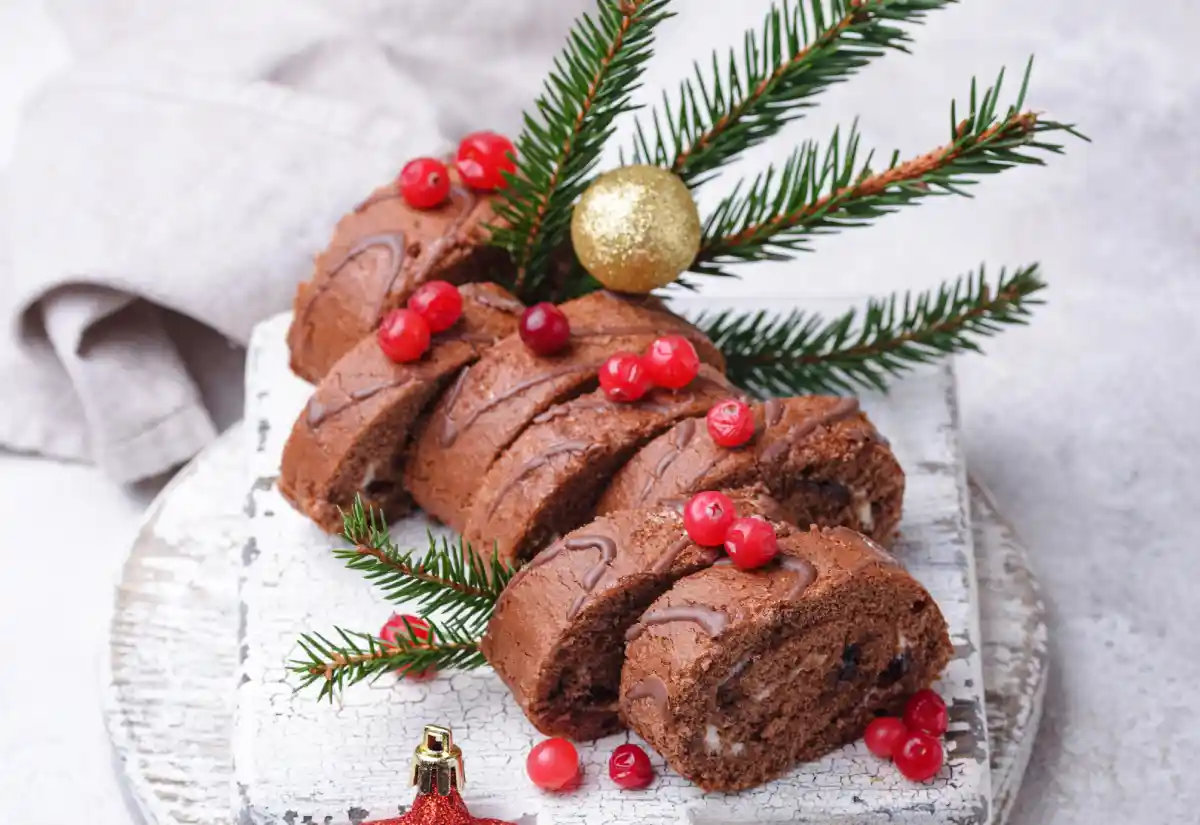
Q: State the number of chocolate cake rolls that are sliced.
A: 7